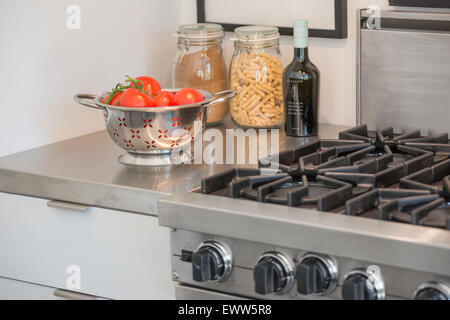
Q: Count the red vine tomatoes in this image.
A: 5